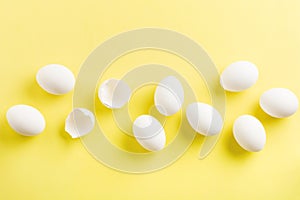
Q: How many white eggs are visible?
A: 8